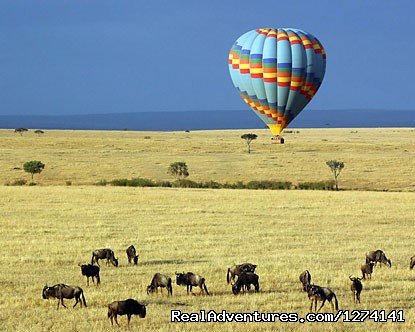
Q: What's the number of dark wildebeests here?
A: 15